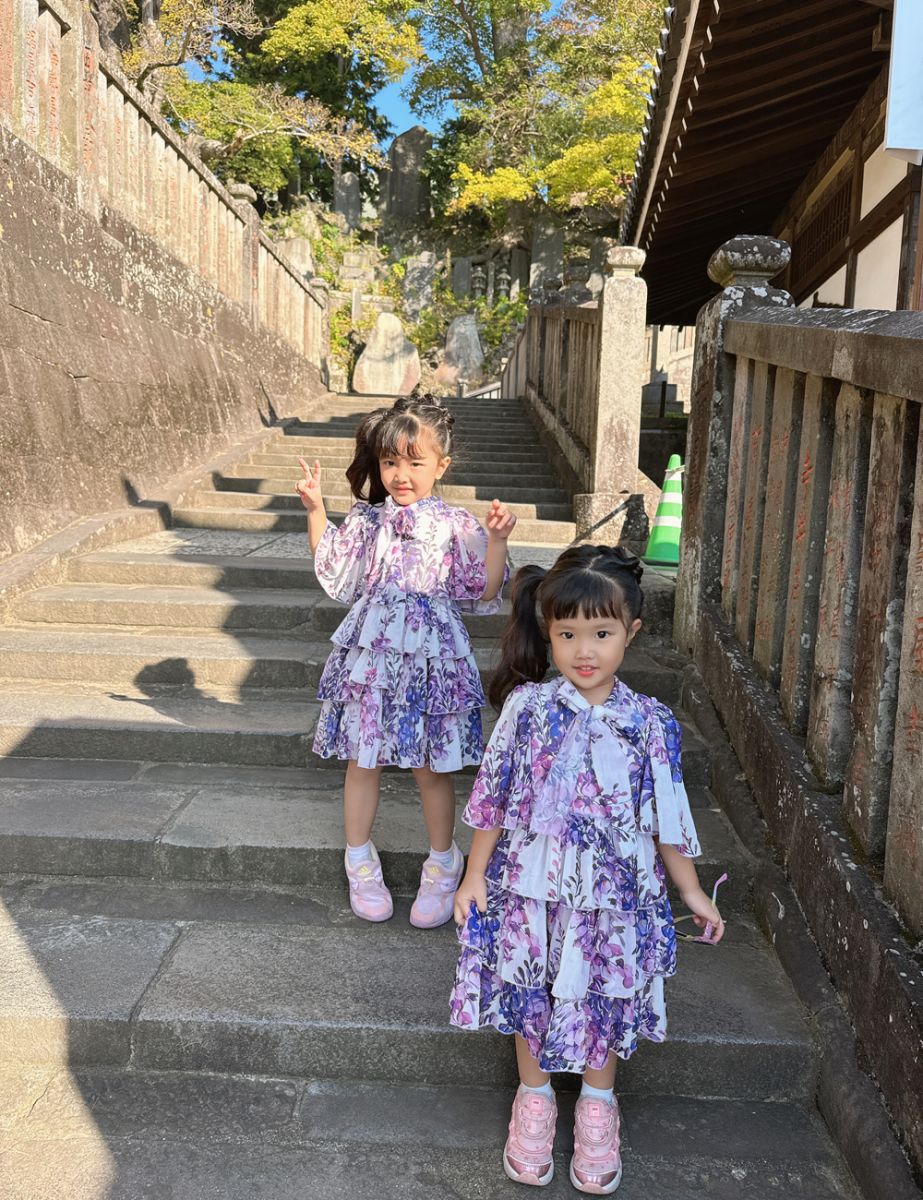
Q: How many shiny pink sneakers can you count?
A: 2